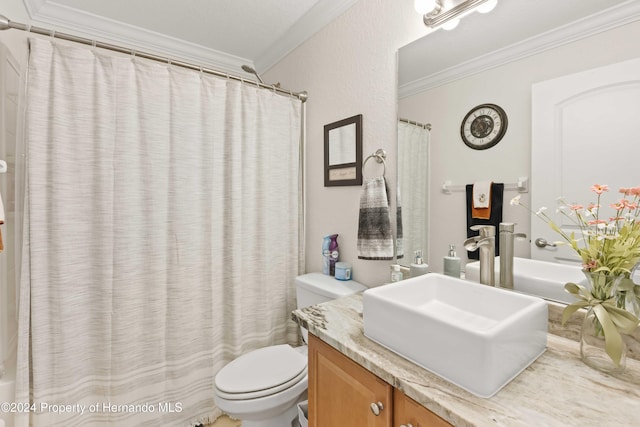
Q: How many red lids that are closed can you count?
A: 0